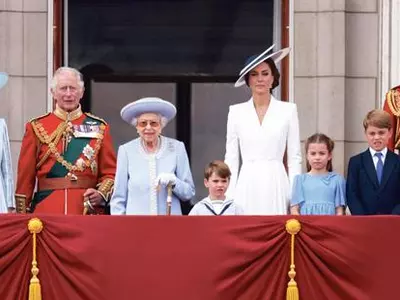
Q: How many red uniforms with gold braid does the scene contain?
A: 2